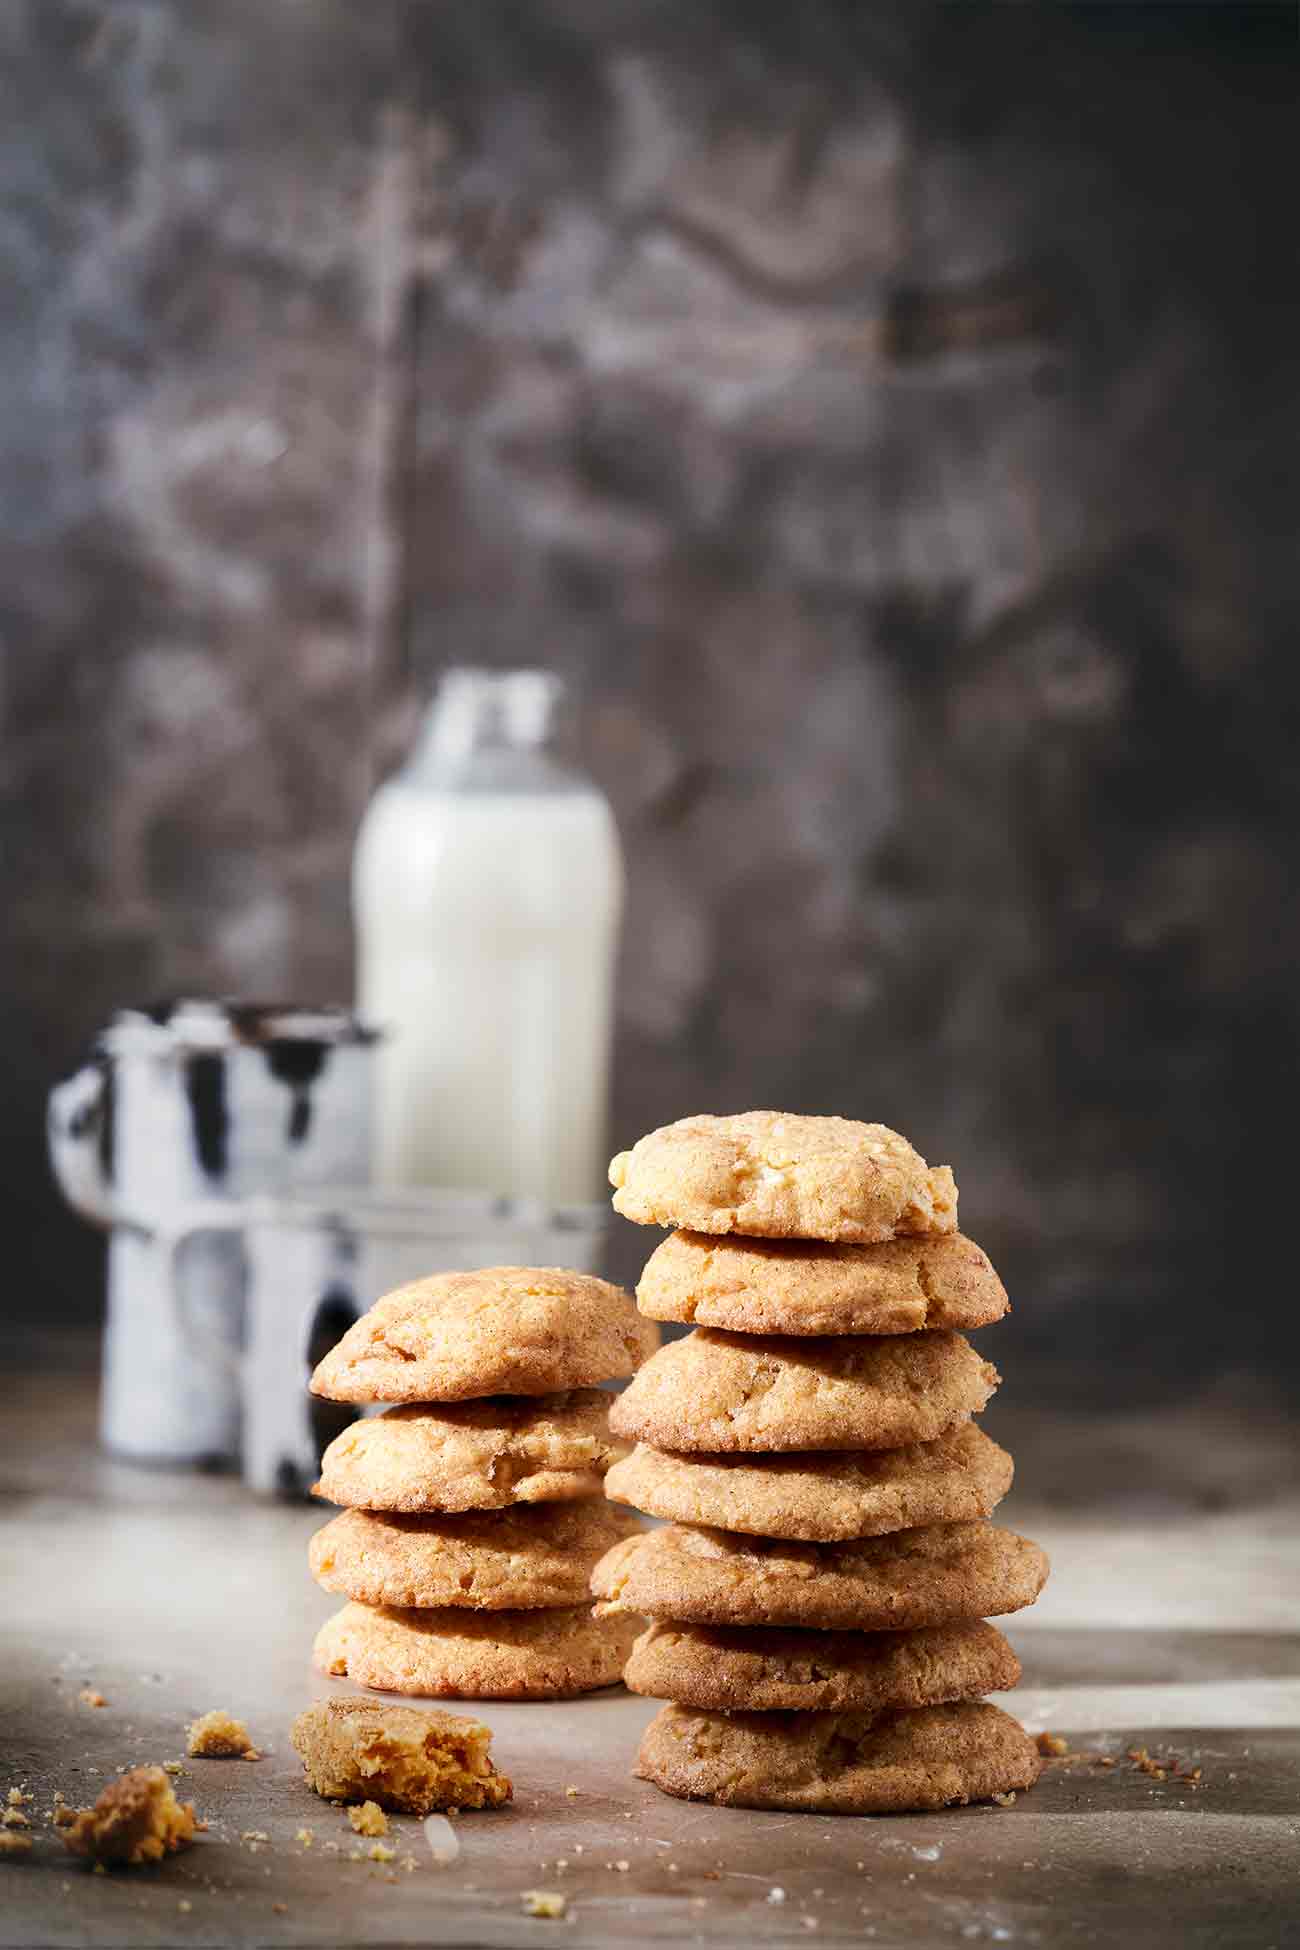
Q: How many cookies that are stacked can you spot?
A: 11